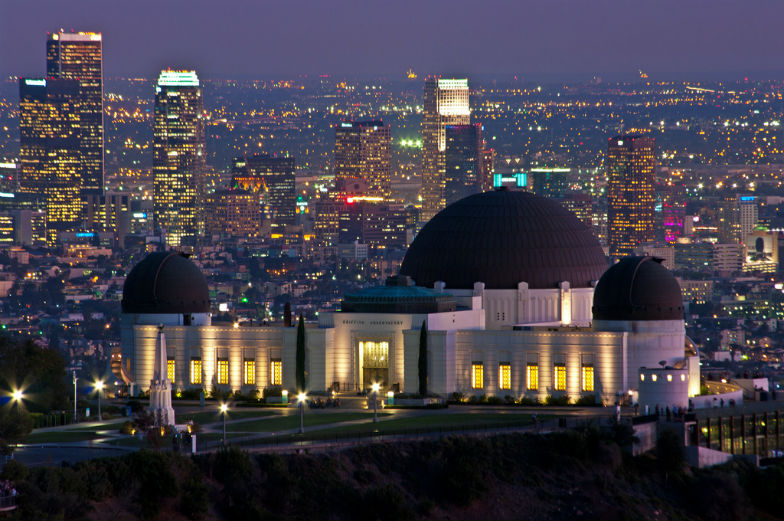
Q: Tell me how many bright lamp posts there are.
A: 5